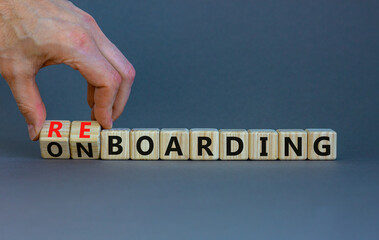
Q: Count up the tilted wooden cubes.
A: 2